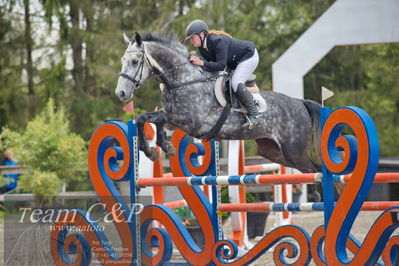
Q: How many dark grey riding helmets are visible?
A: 1